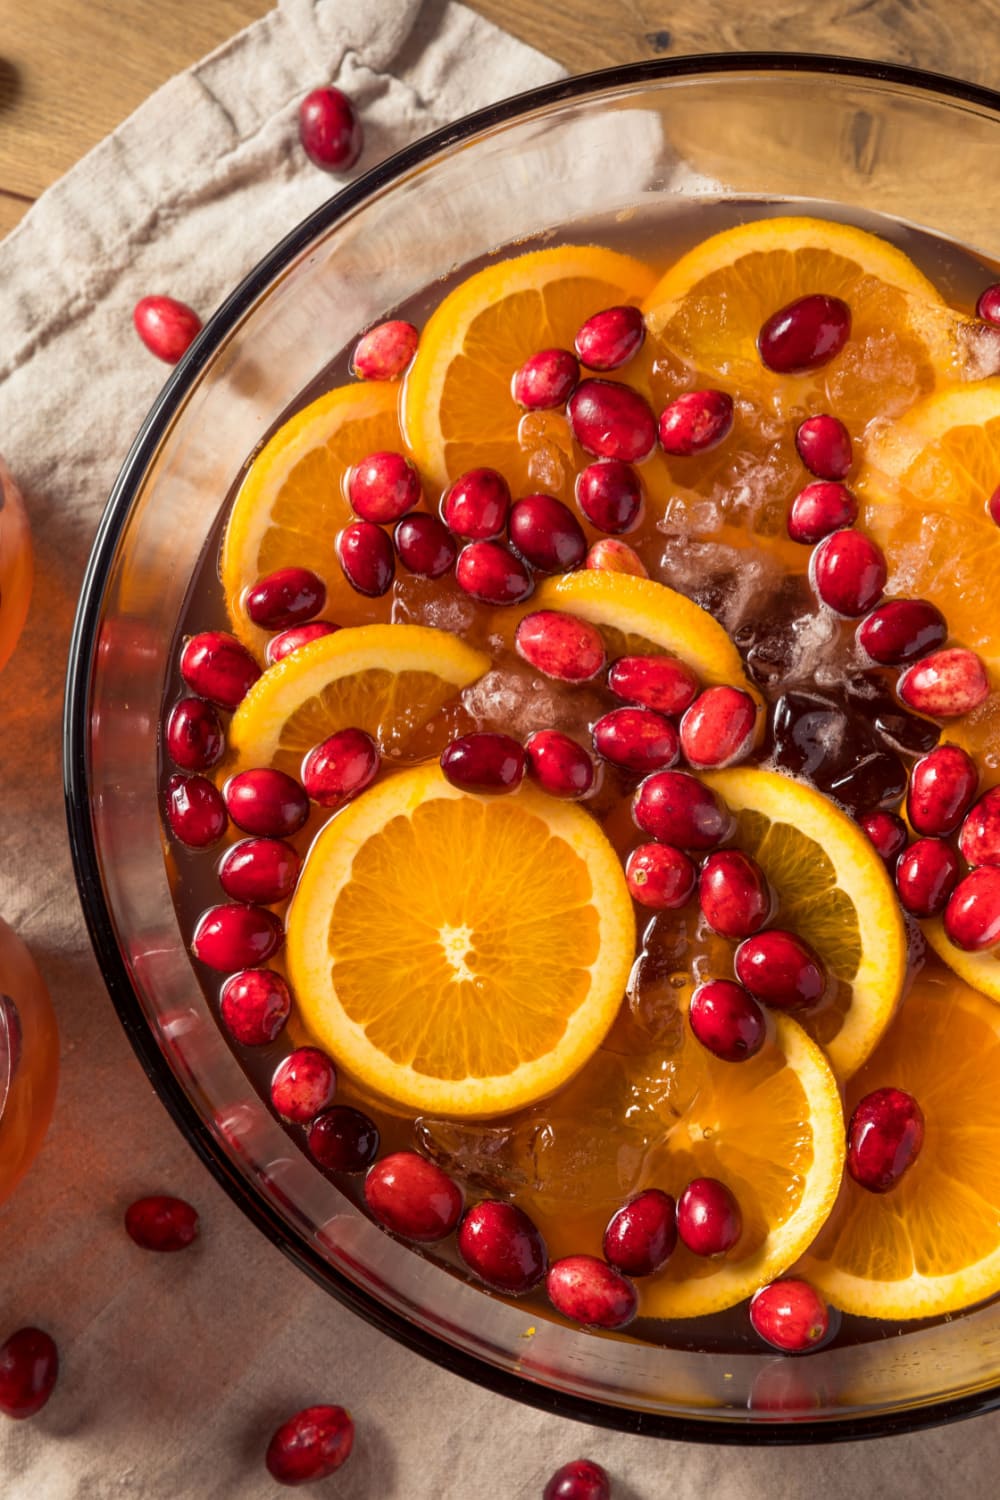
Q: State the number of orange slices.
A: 11